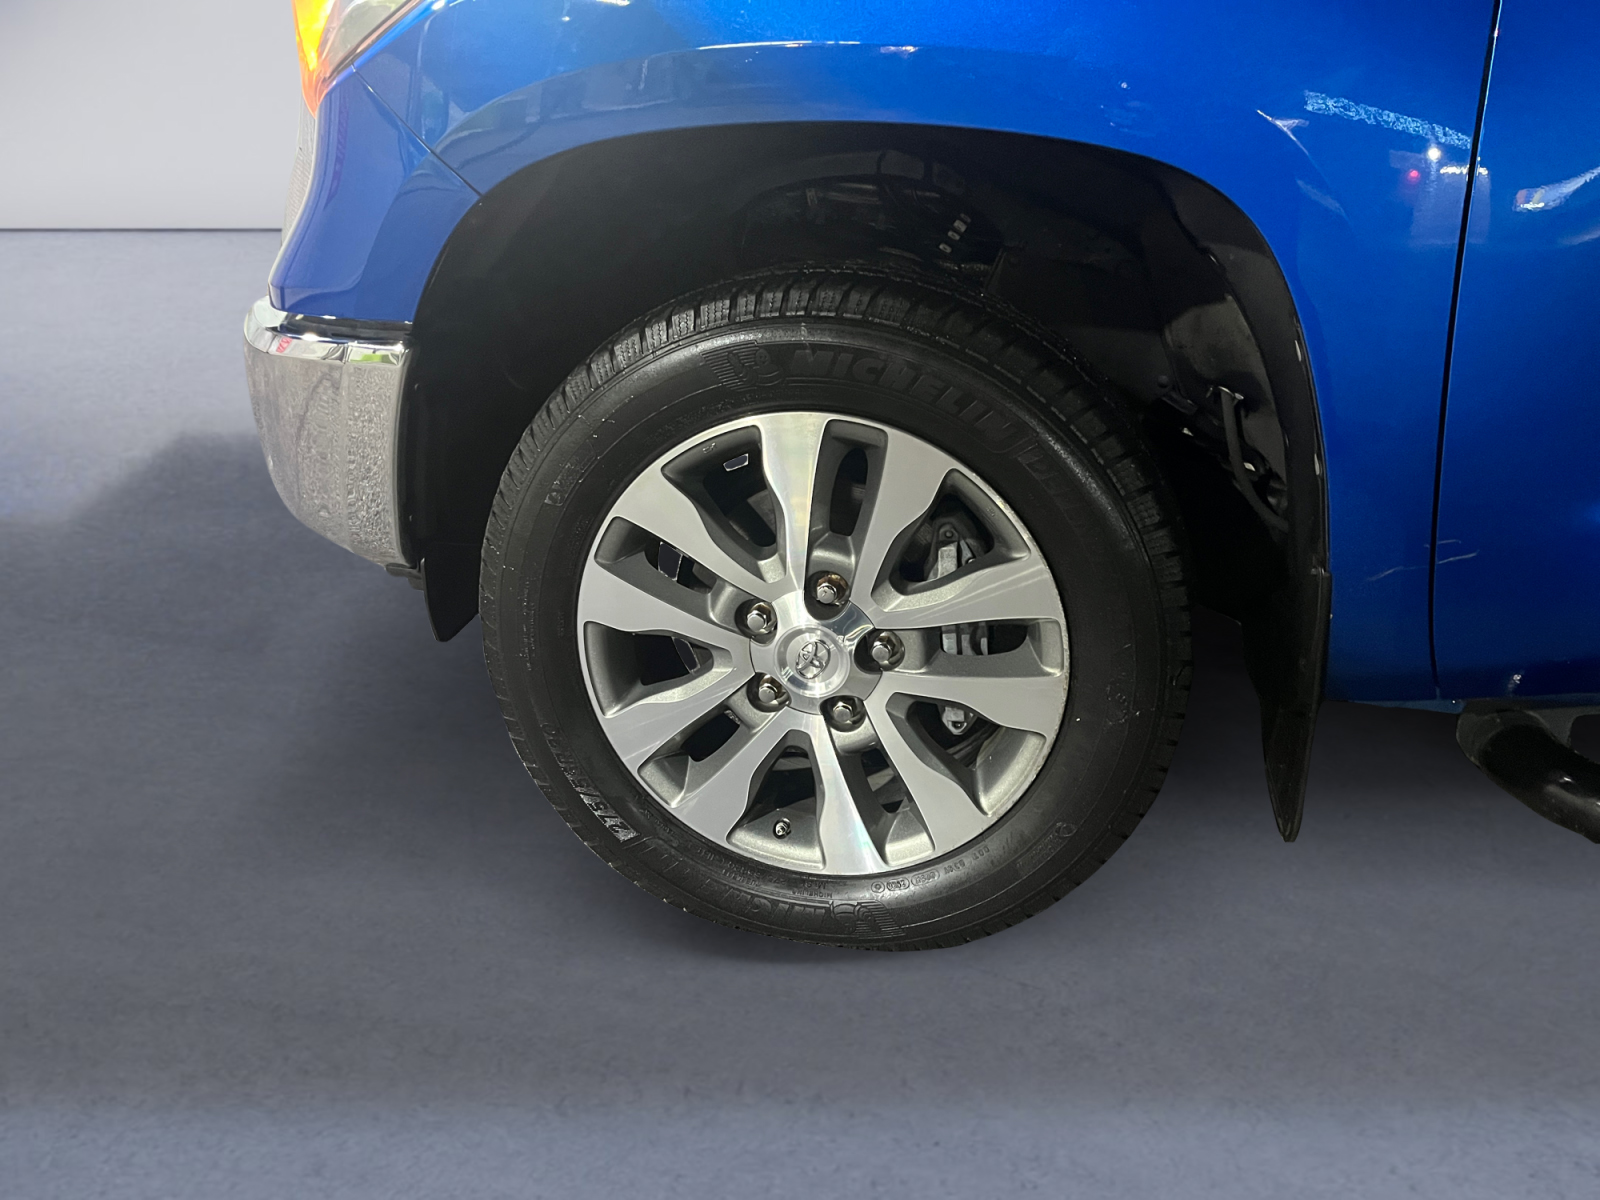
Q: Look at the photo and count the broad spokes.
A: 10